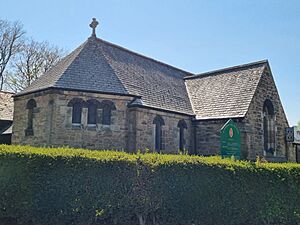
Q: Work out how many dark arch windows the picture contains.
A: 7